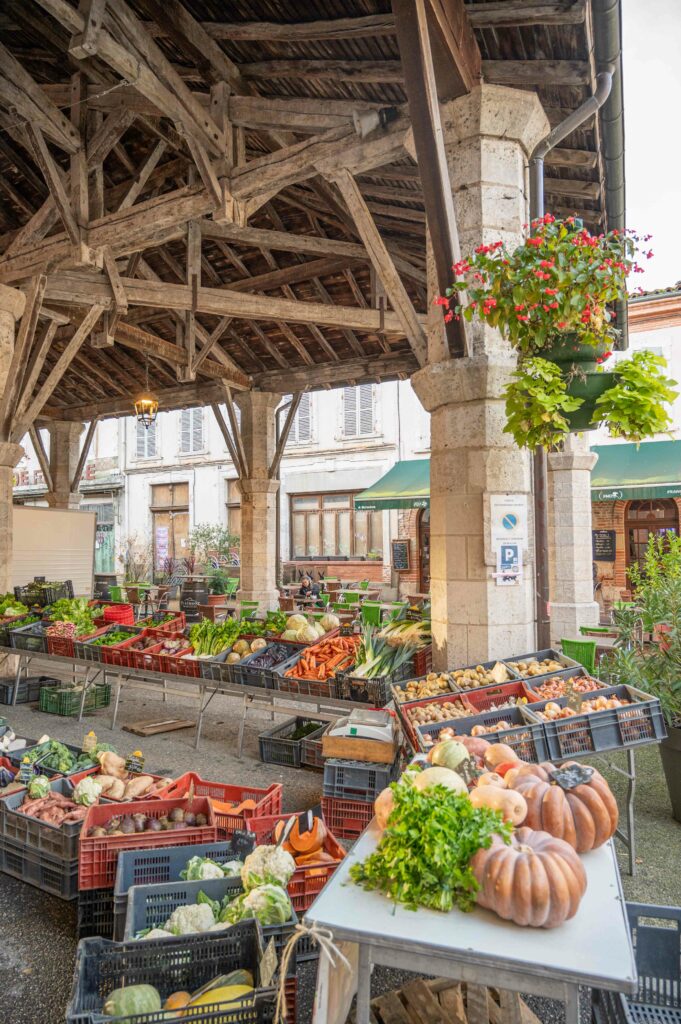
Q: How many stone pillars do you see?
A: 5